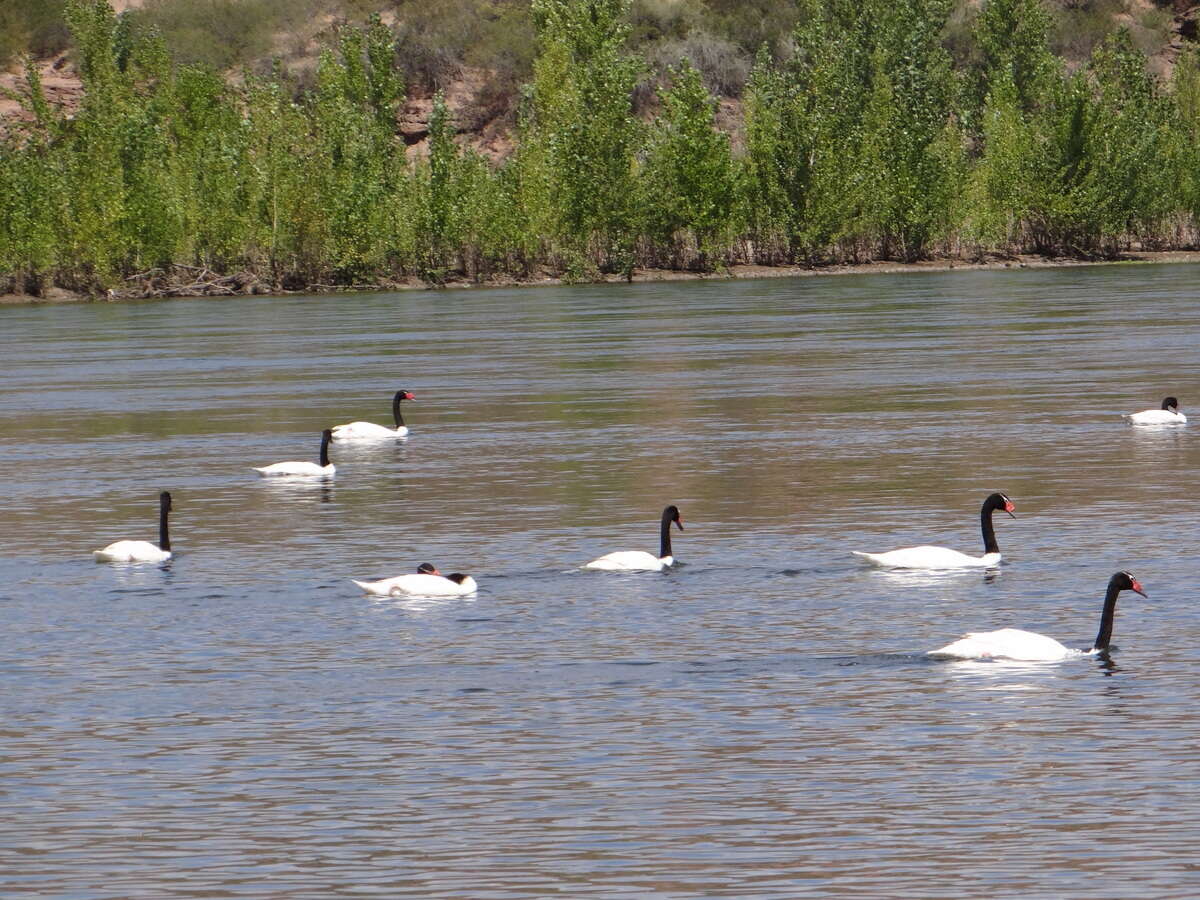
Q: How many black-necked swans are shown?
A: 8